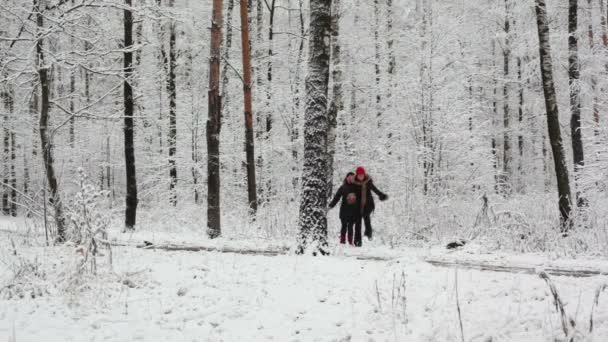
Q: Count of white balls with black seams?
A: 0